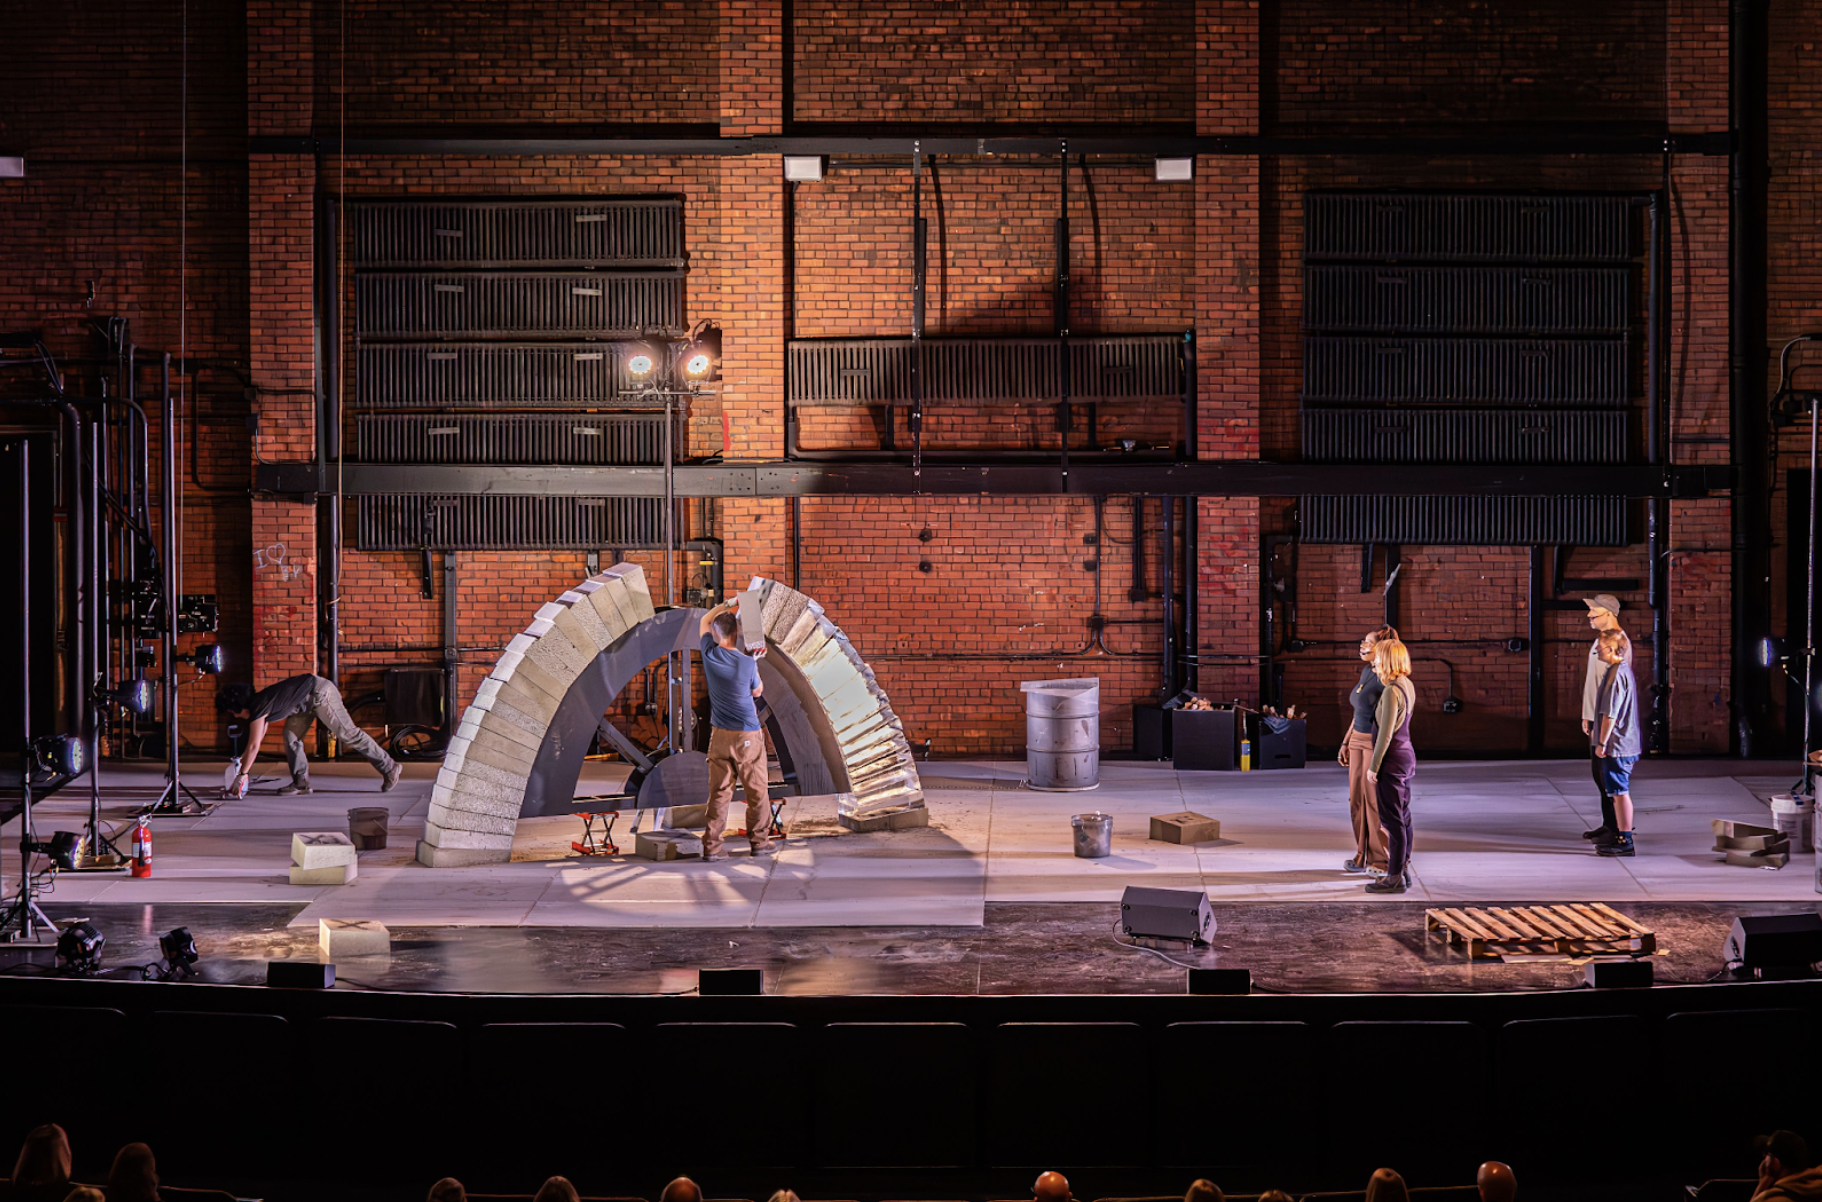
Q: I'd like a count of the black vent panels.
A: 11